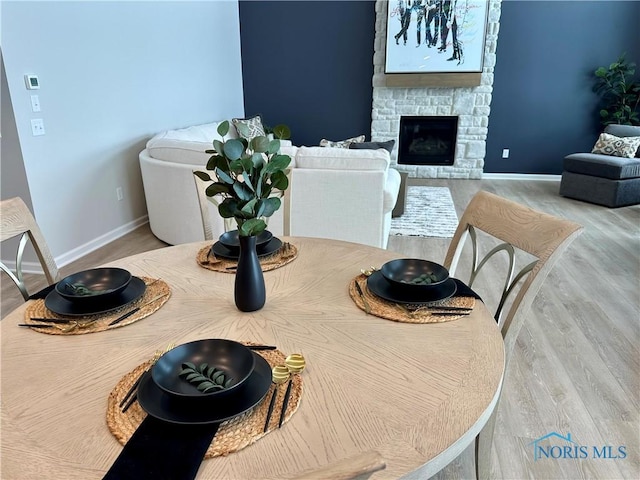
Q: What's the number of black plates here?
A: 4